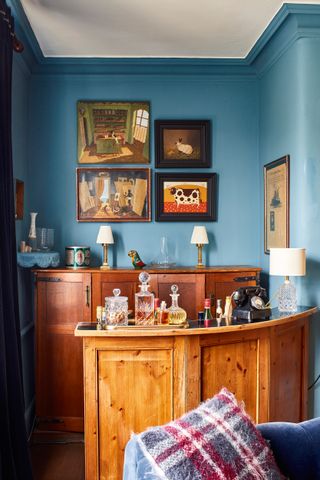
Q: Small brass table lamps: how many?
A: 2